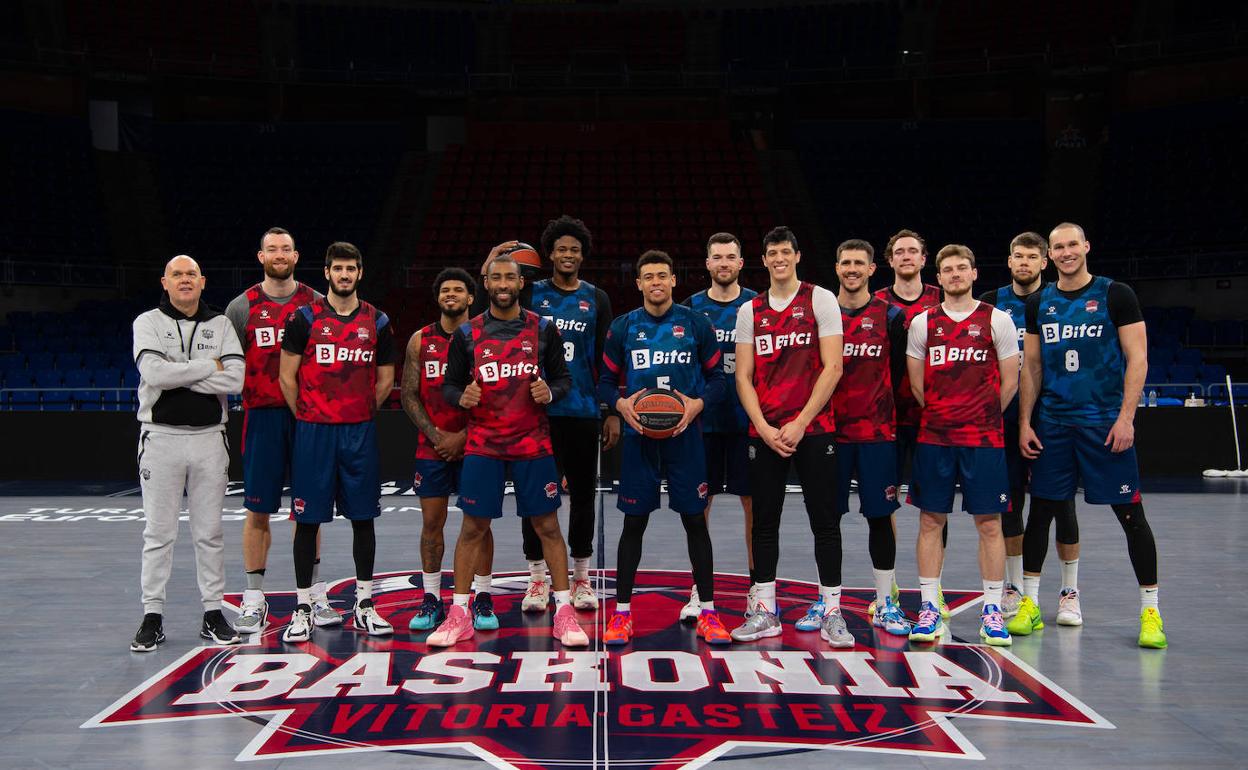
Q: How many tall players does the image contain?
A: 13